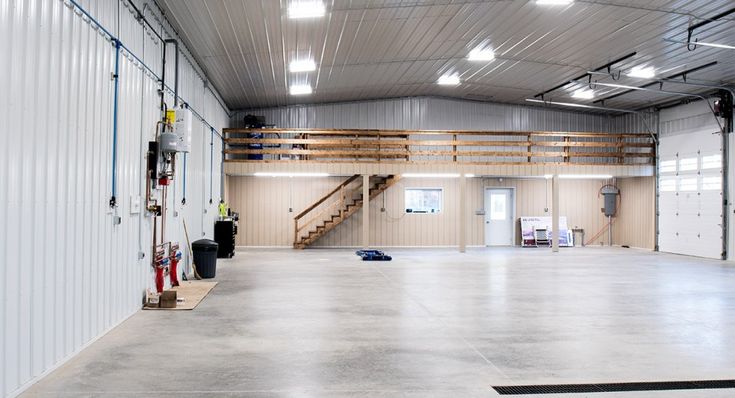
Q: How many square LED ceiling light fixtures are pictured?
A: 8